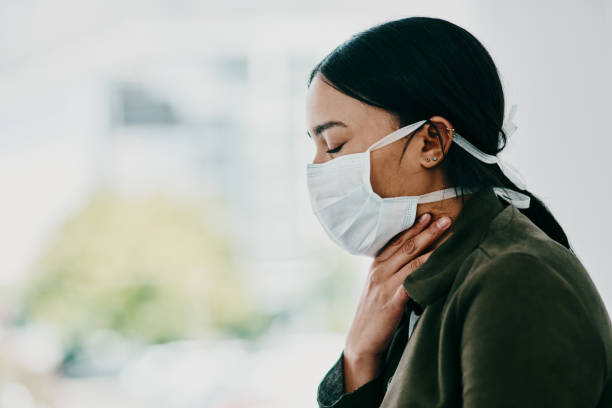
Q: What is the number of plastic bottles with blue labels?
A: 0